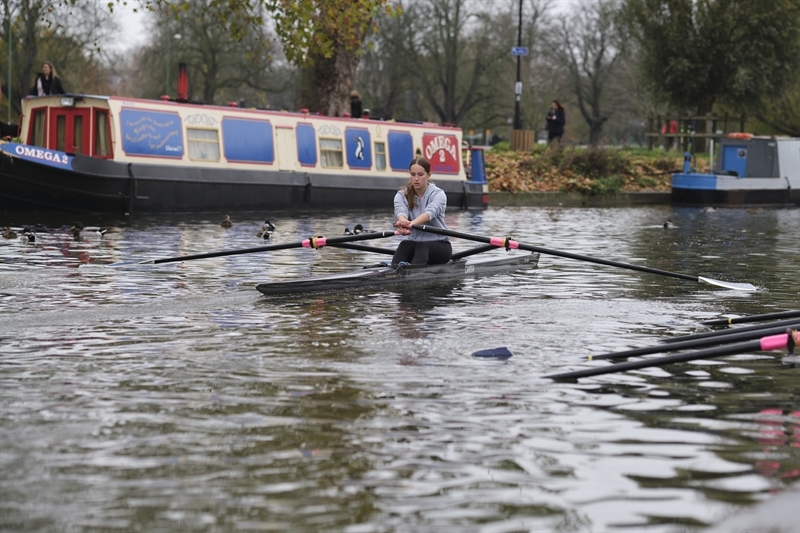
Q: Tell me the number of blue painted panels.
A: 5